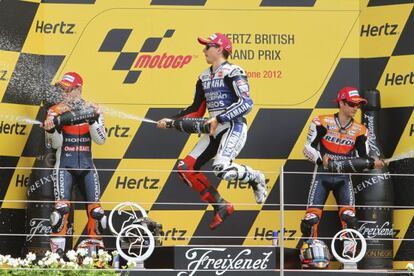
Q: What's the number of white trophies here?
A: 3